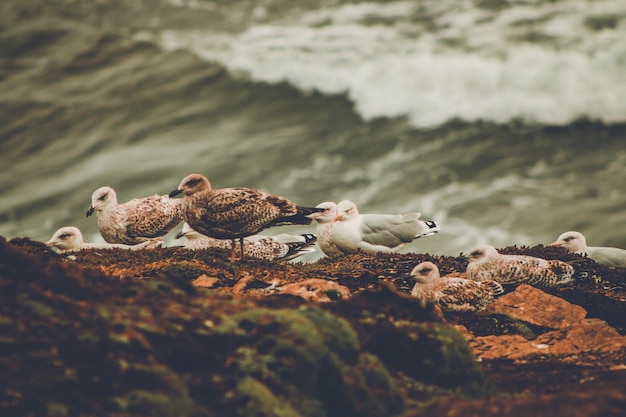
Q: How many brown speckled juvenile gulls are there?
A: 5